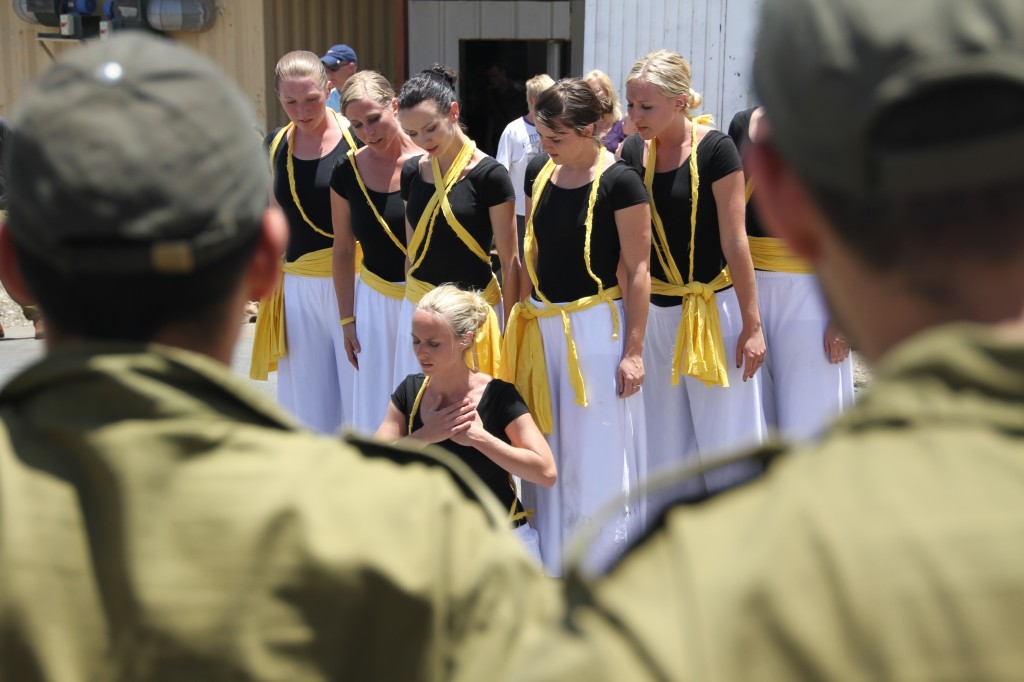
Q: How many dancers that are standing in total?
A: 6